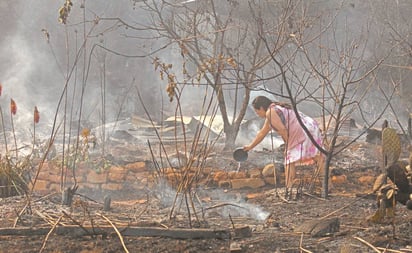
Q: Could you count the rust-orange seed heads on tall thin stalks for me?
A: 3